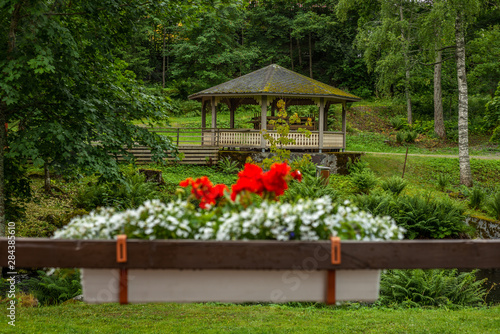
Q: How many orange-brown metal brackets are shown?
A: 2